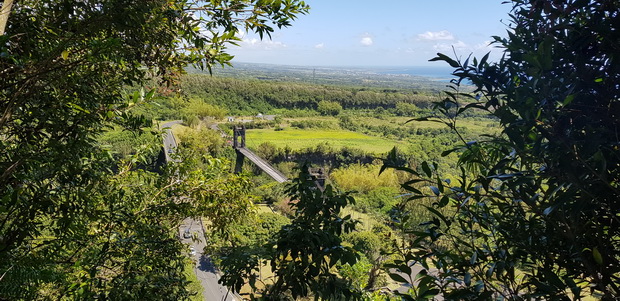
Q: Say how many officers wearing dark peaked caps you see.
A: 0